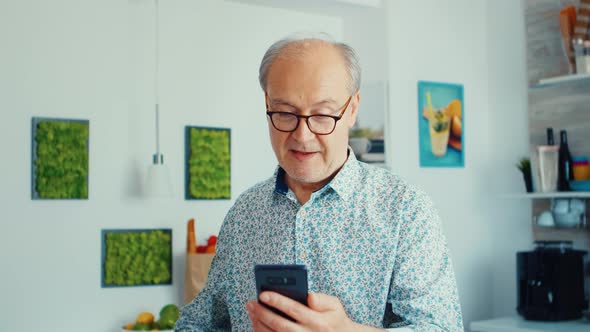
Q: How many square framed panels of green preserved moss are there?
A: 3